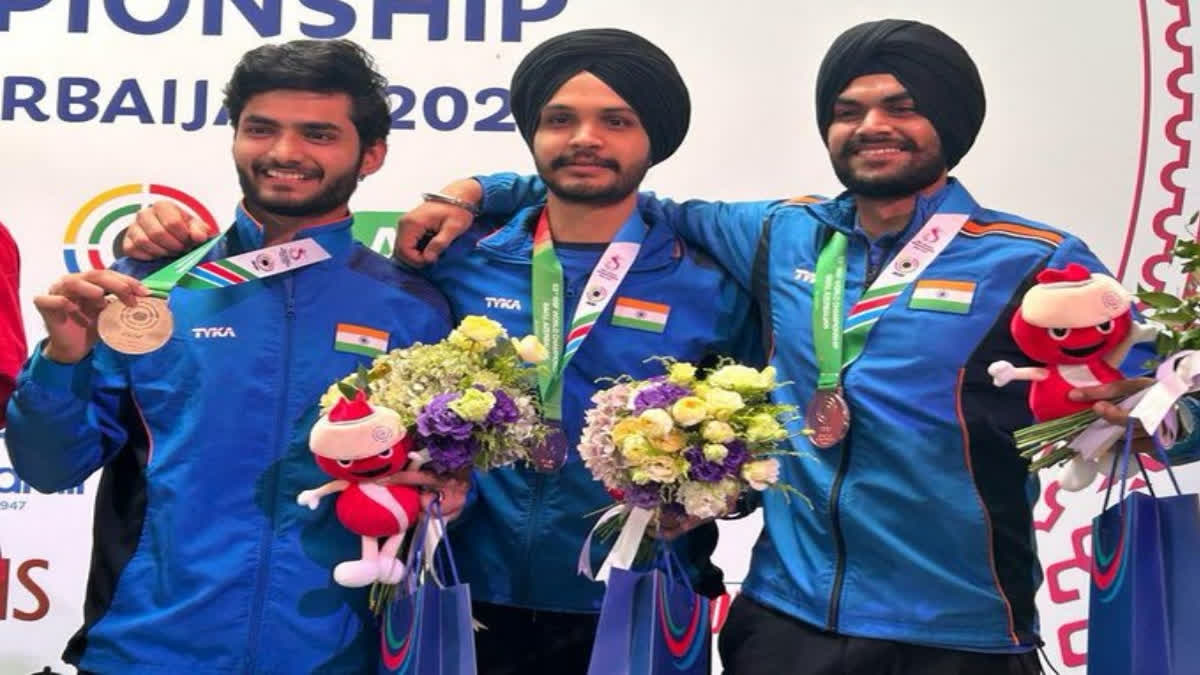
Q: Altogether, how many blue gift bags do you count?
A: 3